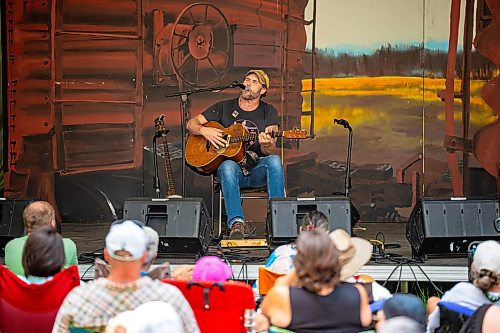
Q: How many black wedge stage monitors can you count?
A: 4